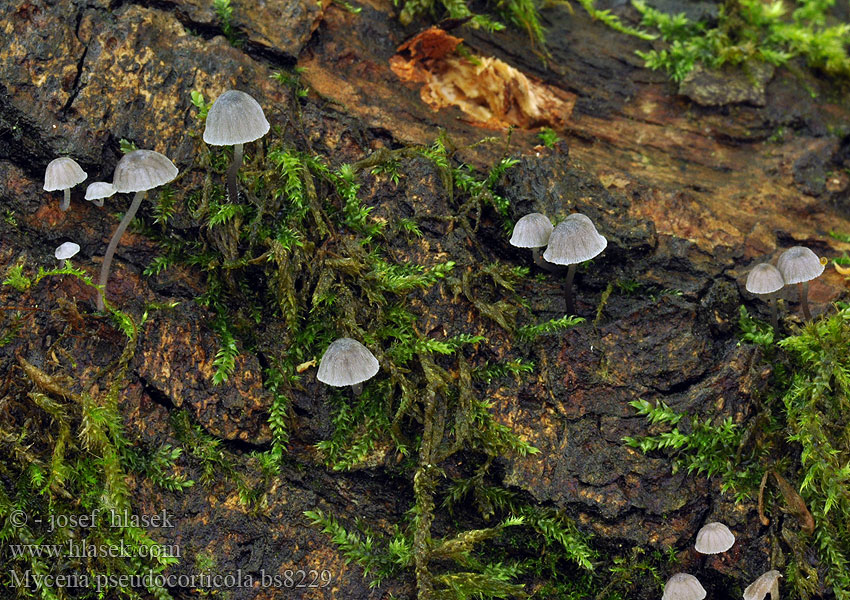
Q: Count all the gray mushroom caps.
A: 13